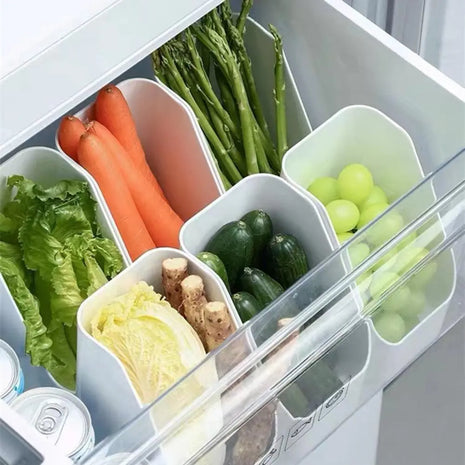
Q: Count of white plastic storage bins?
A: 6